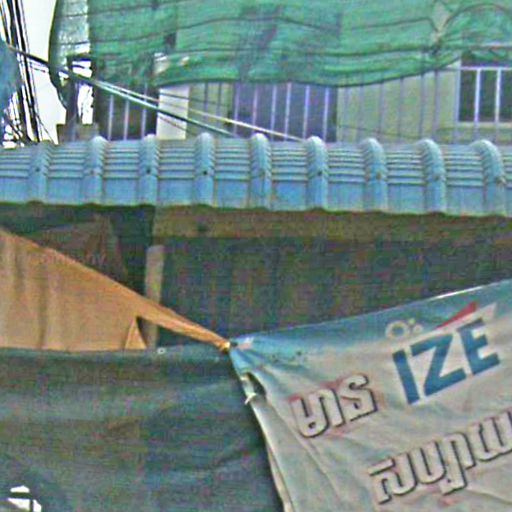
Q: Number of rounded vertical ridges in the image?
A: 9